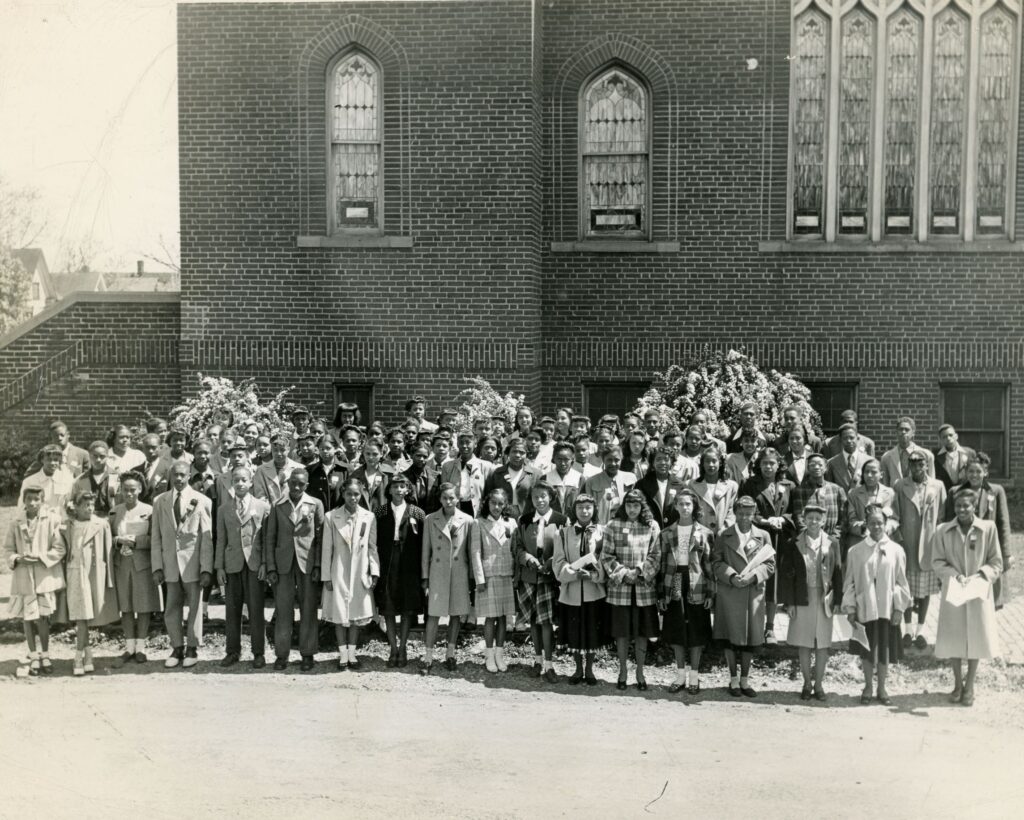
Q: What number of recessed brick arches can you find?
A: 2